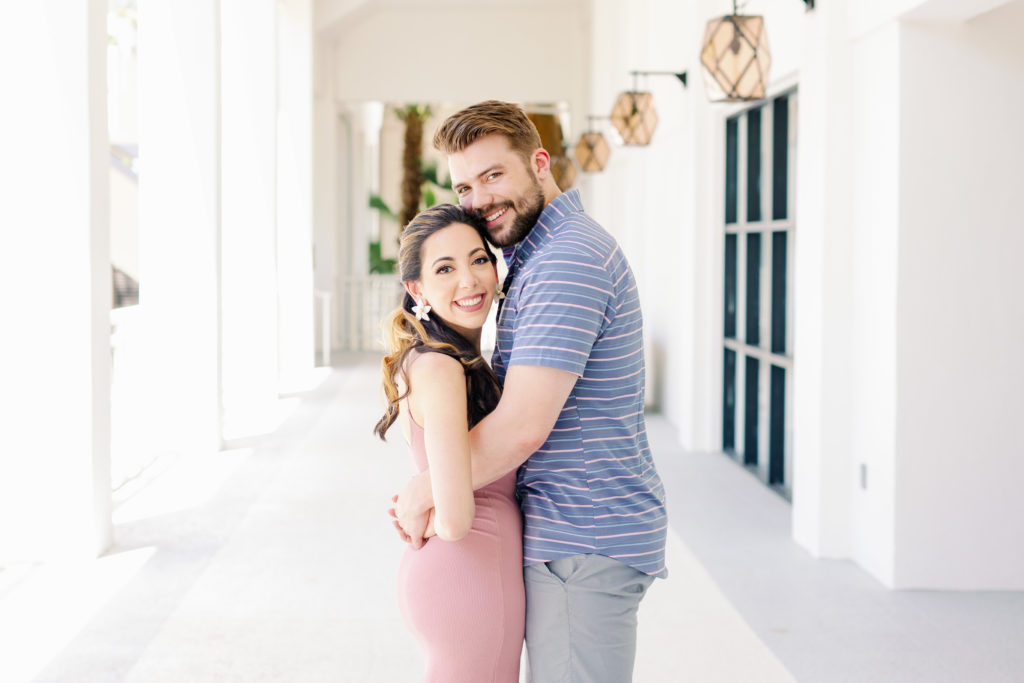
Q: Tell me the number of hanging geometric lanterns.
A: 4